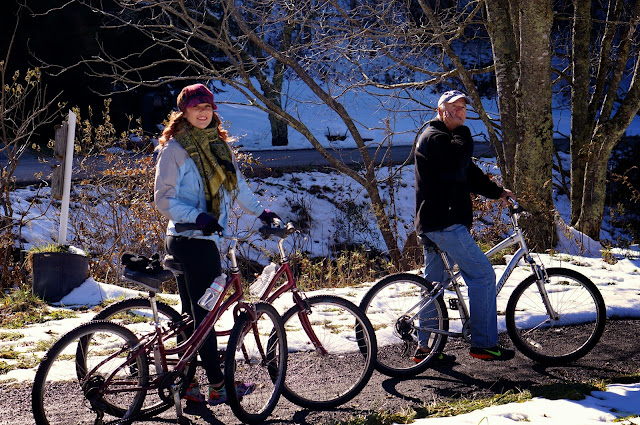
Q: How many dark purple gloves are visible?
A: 2